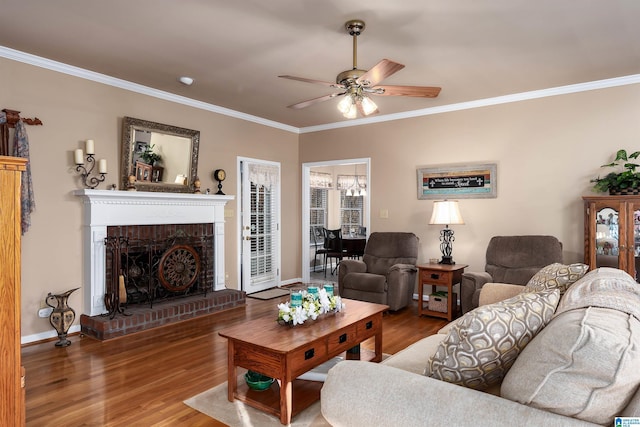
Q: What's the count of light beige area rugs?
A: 1